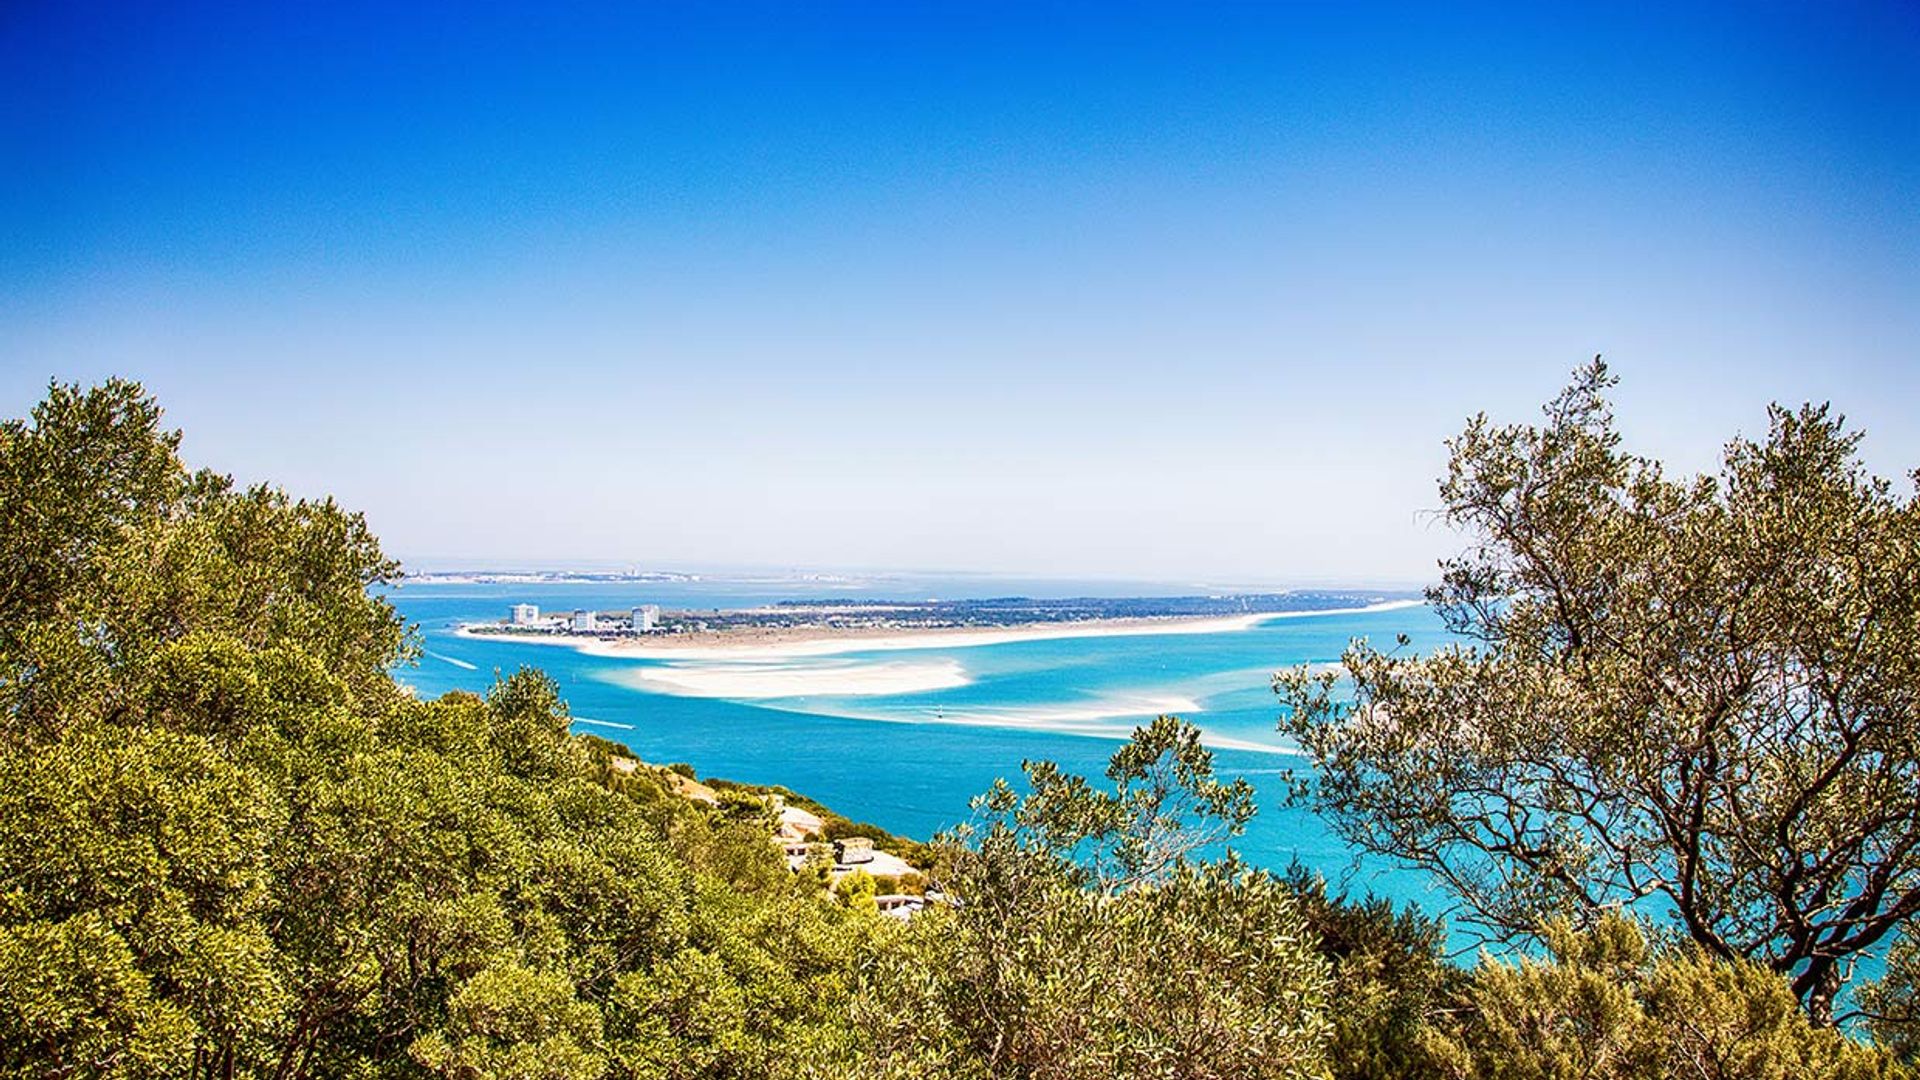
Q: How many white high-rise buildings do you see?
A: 3